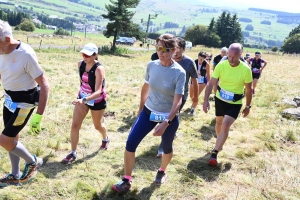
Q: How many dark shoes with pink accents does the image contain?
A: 4